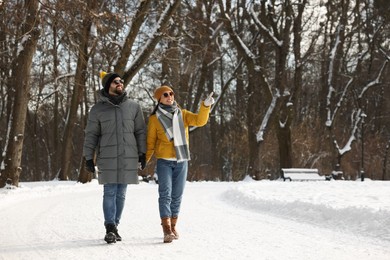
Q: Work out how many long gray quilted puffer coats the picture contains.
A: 1